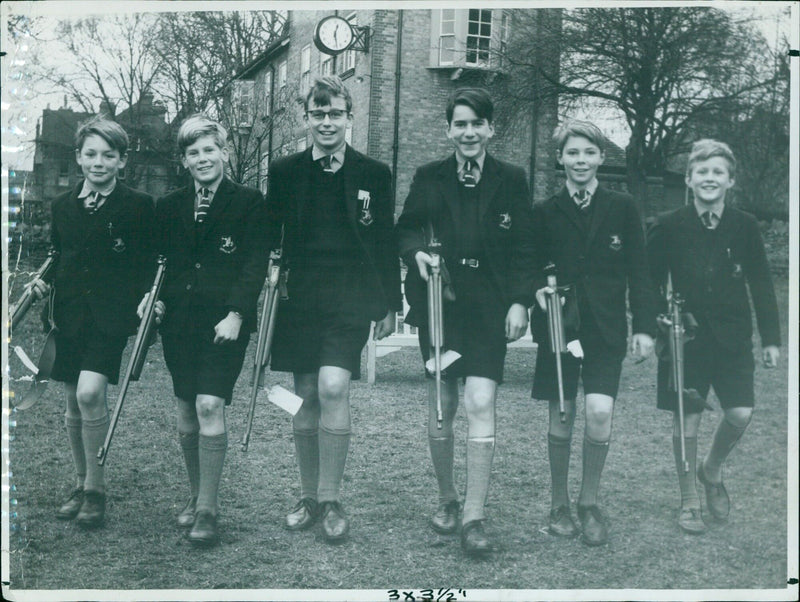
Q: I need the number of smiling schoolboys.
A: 6